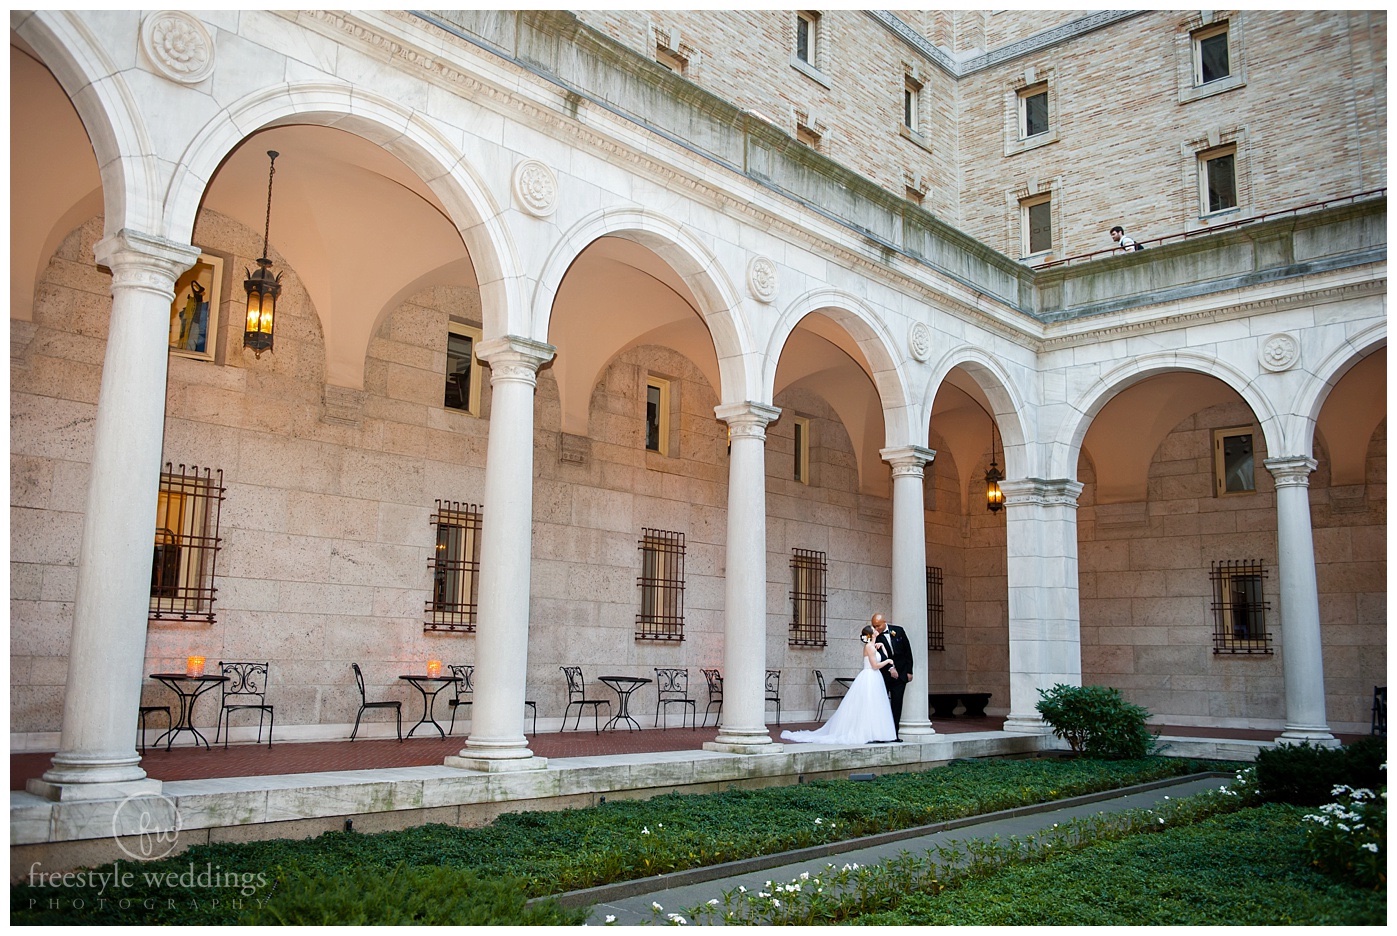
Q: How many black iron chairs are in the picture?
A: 10